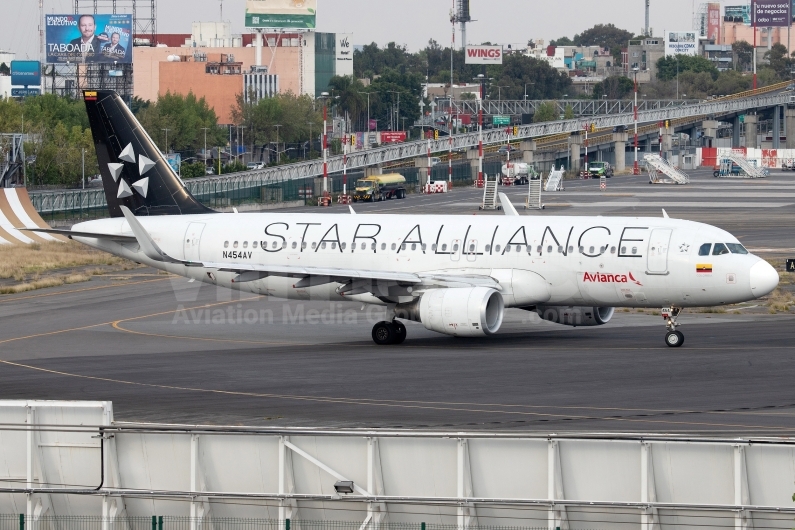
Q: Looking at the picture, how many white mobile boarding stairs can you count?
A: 5